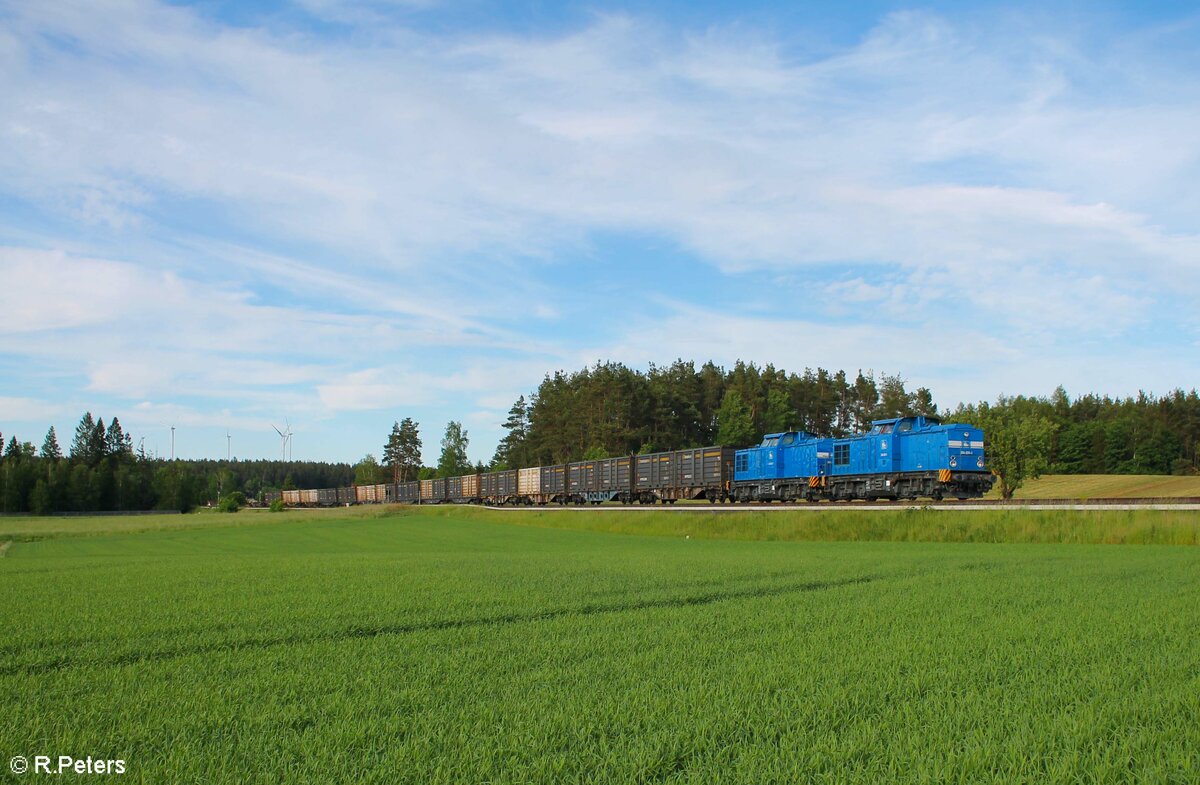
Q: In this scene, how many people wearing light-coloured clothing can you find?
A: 0